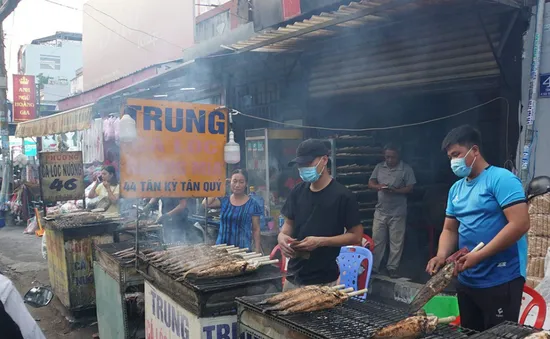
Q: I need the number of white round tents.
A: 0